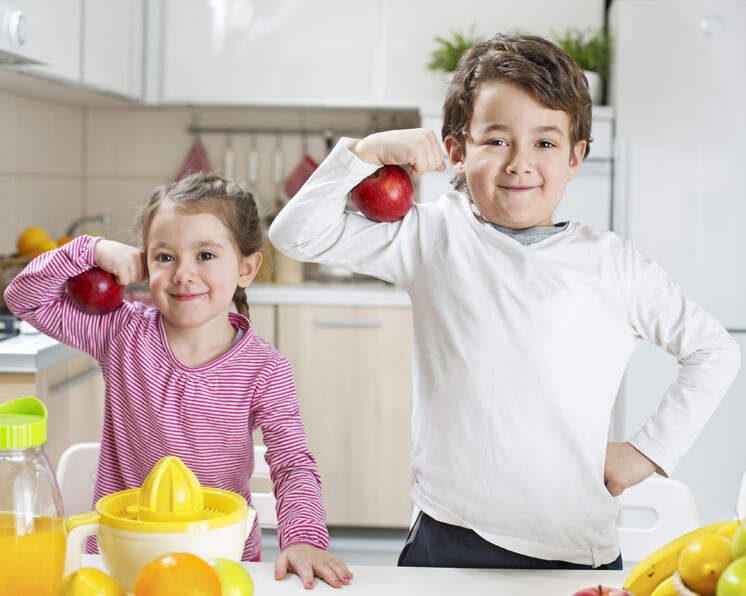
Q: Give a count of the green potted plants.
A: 2